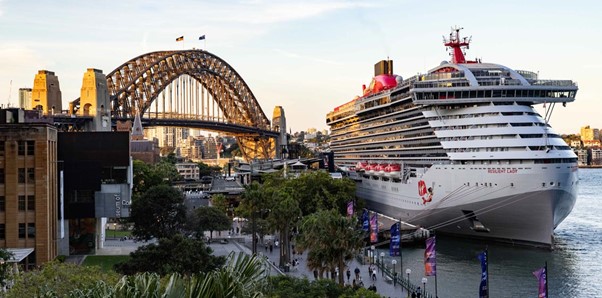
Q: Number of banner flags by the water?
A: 7